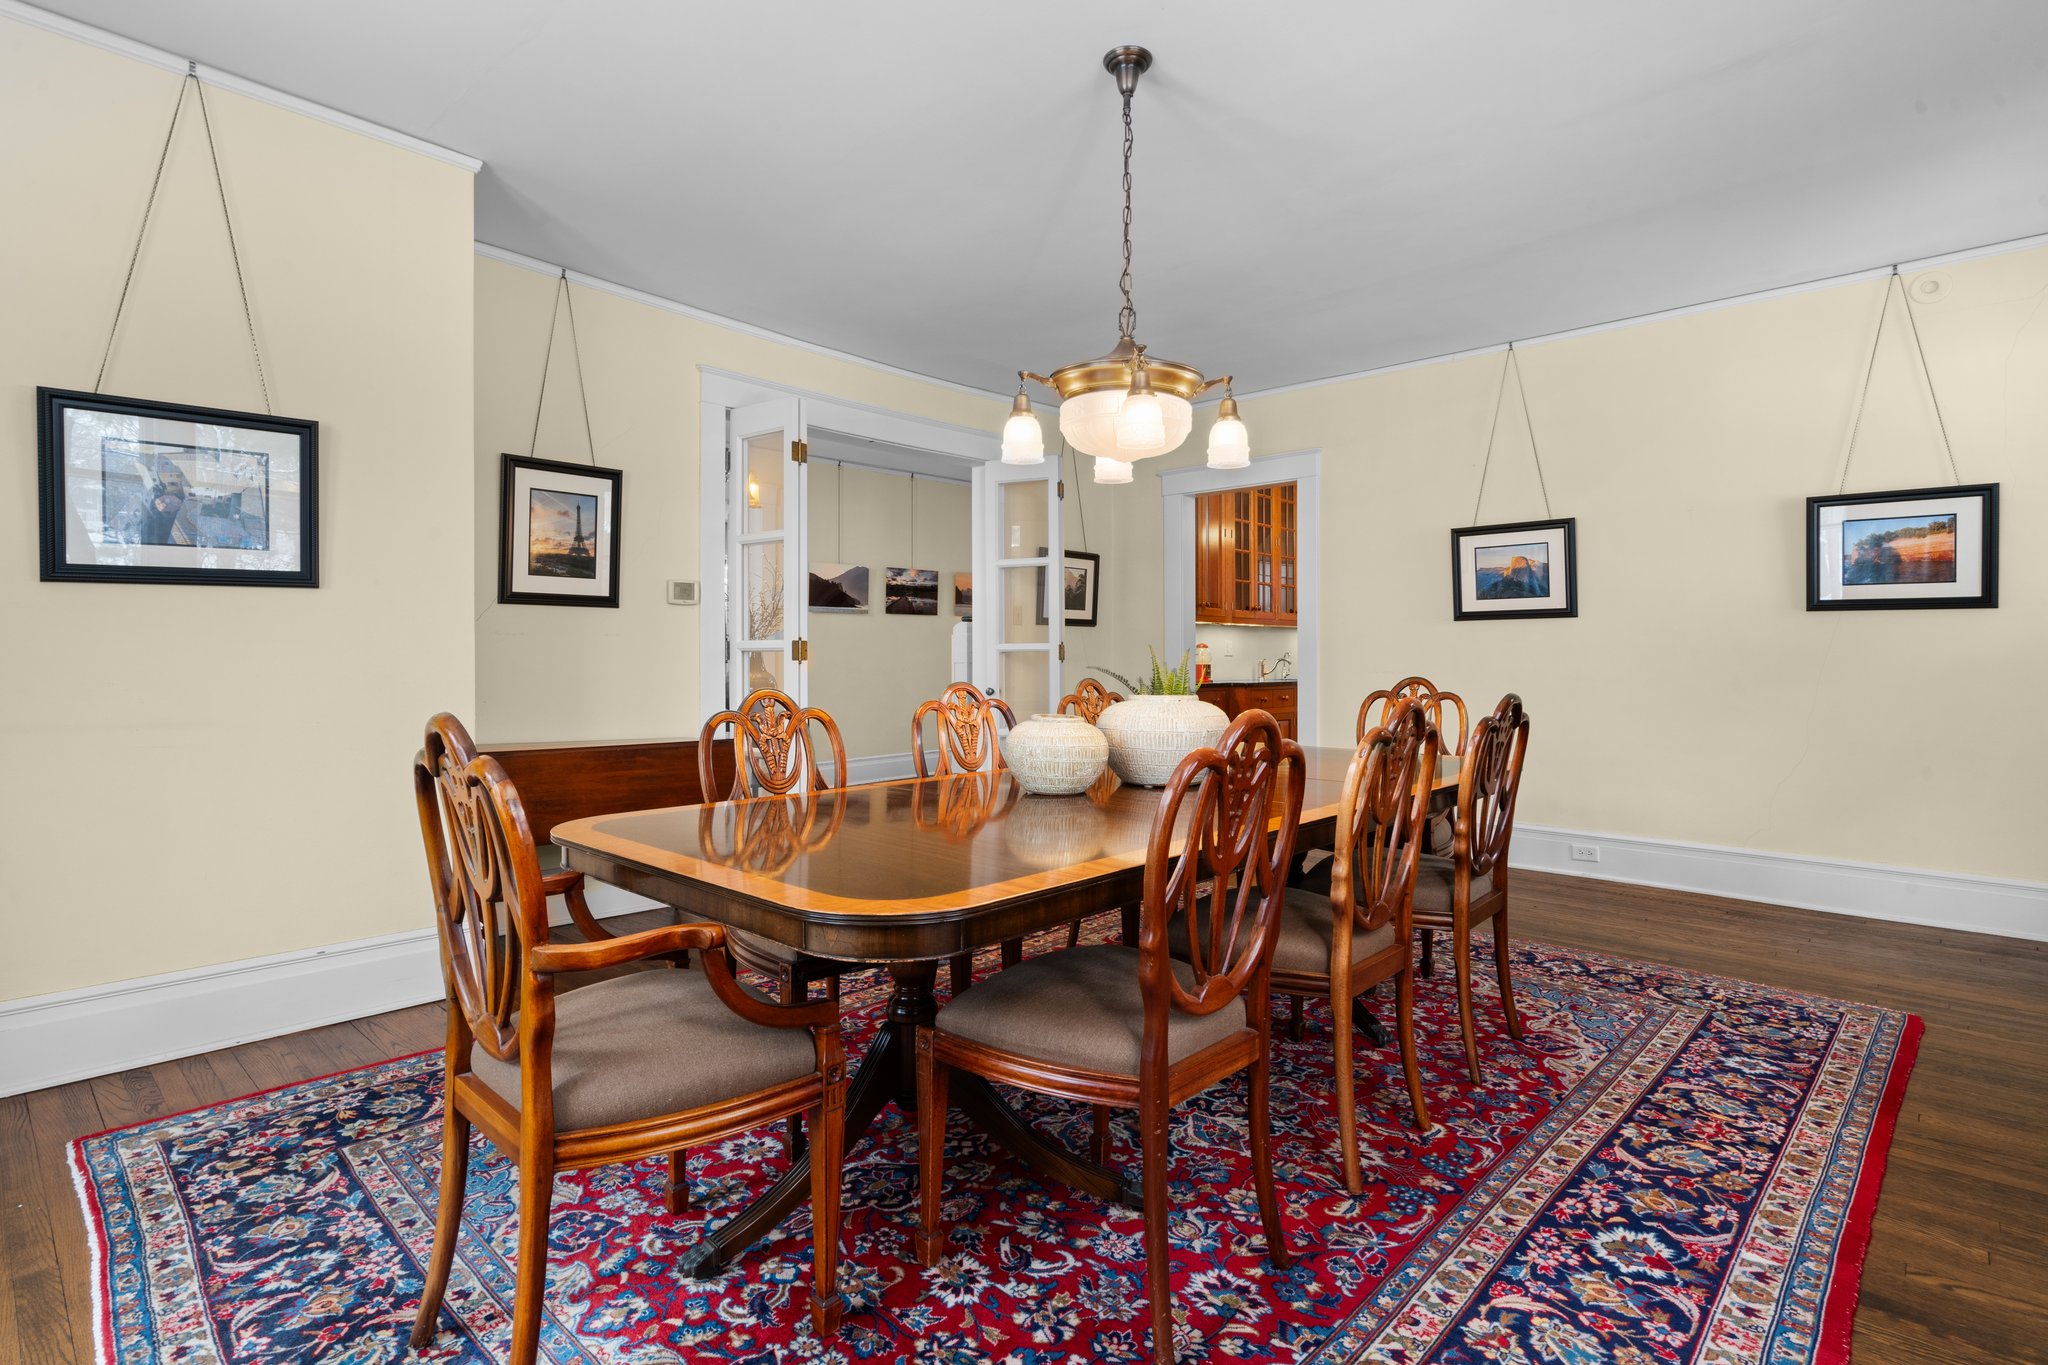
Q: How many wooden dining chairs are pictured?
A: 8